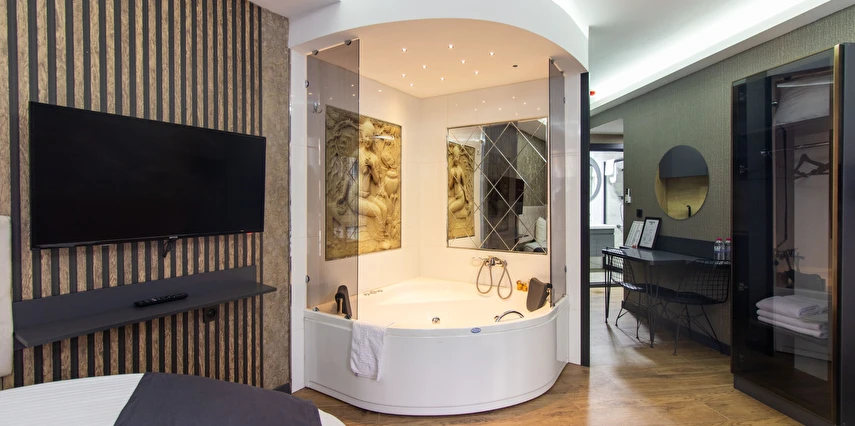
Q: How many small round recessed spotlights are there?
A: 9